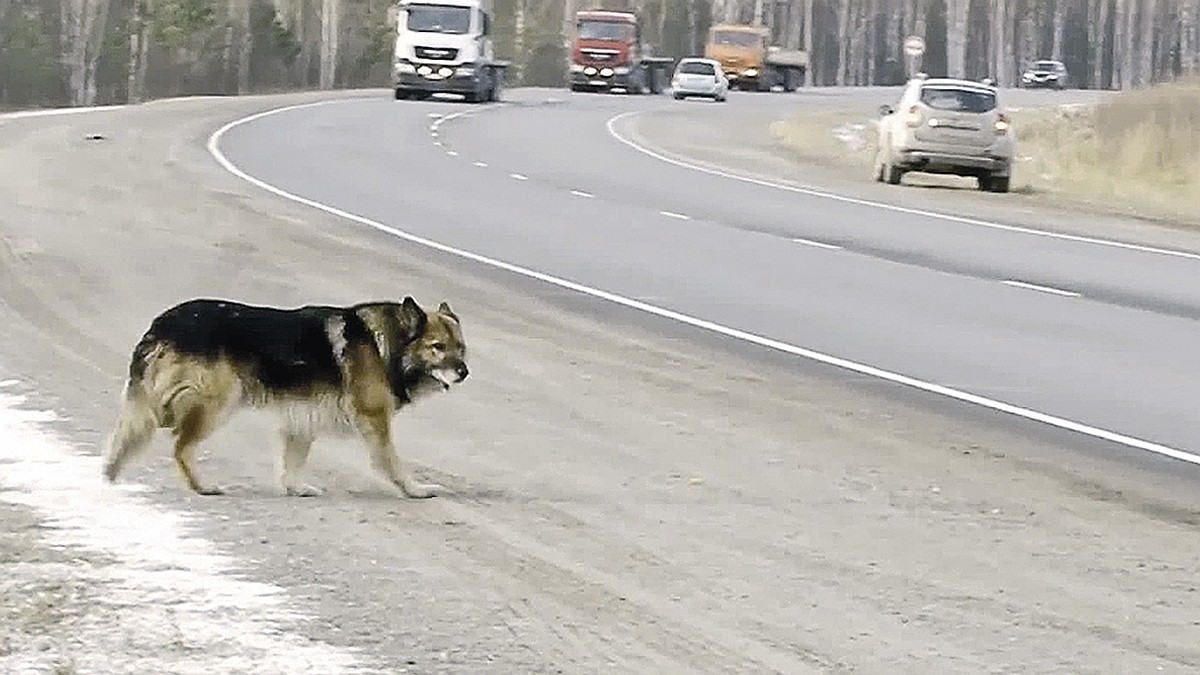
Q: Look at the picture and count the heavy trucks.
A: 3